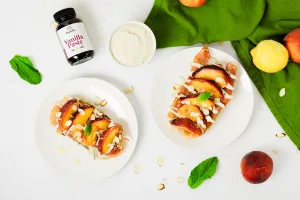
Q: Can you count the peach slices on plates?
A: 9